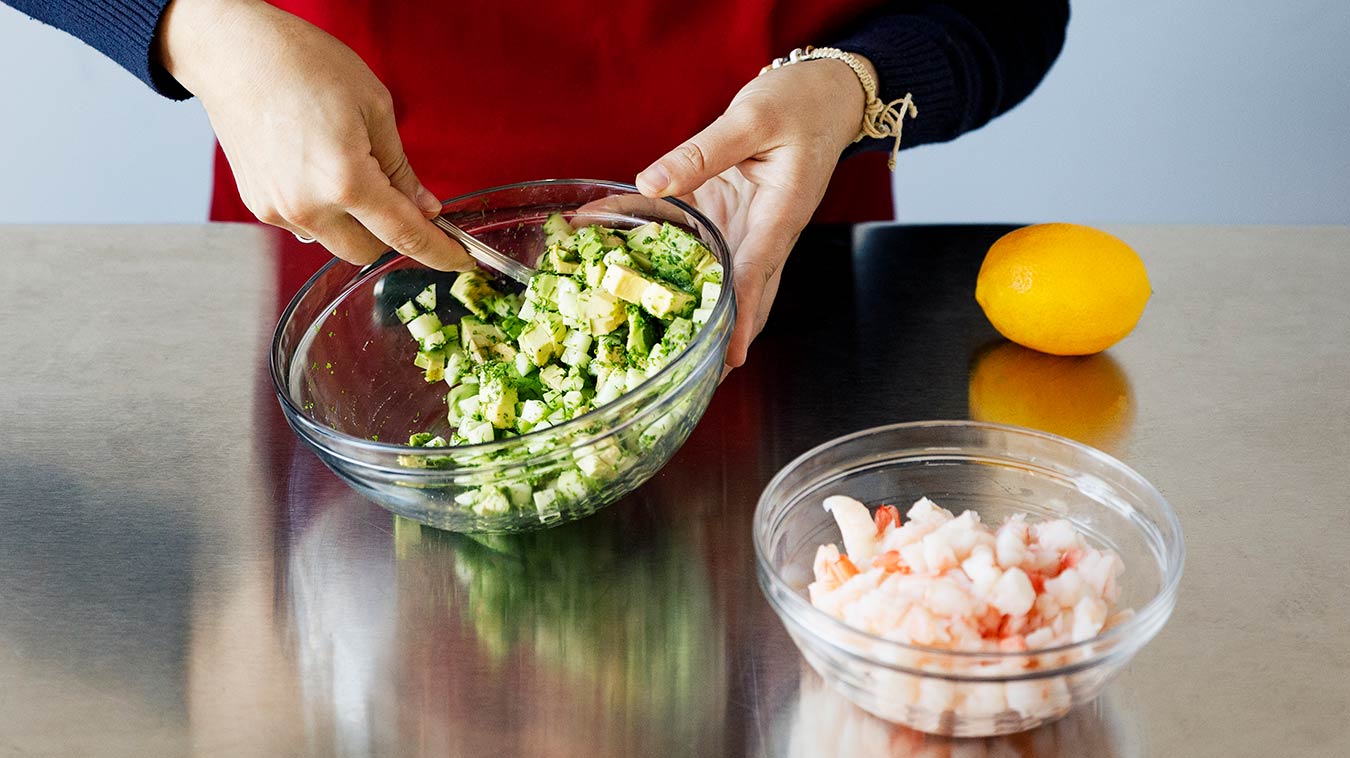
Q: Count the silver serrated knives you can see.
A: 0